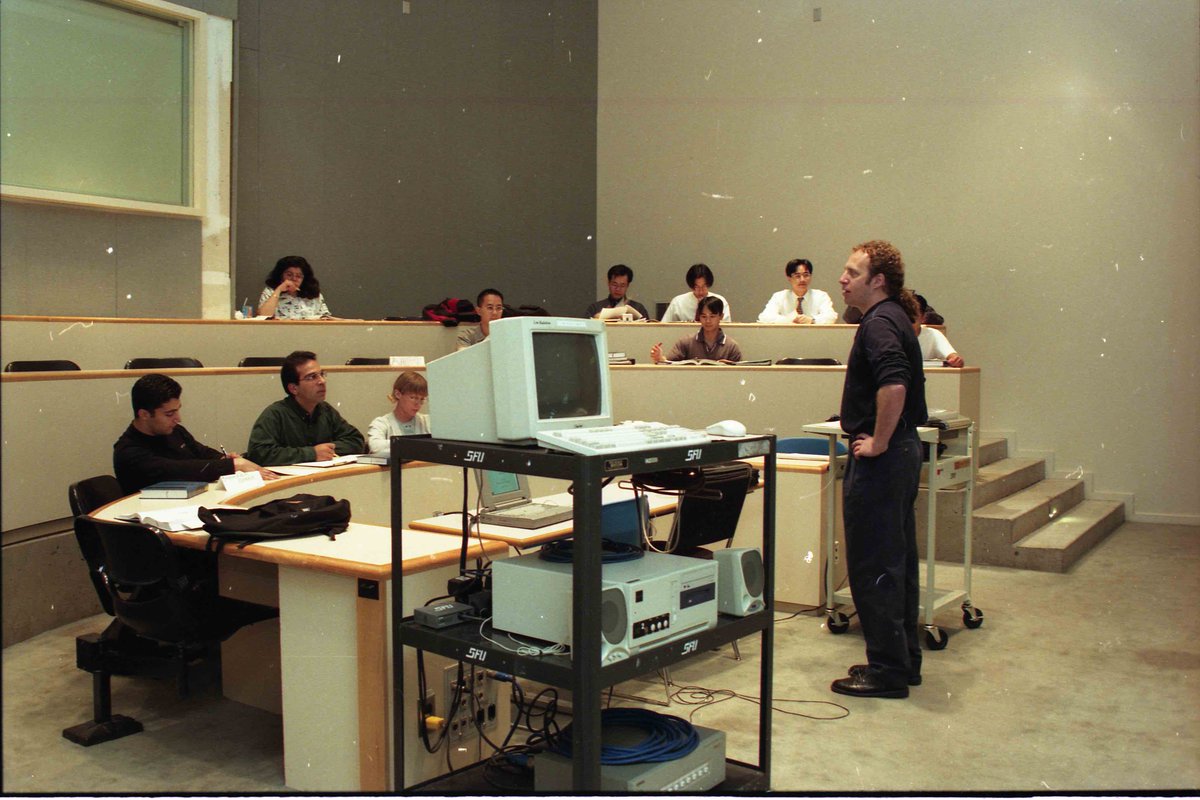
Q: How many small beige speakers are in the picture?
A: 2